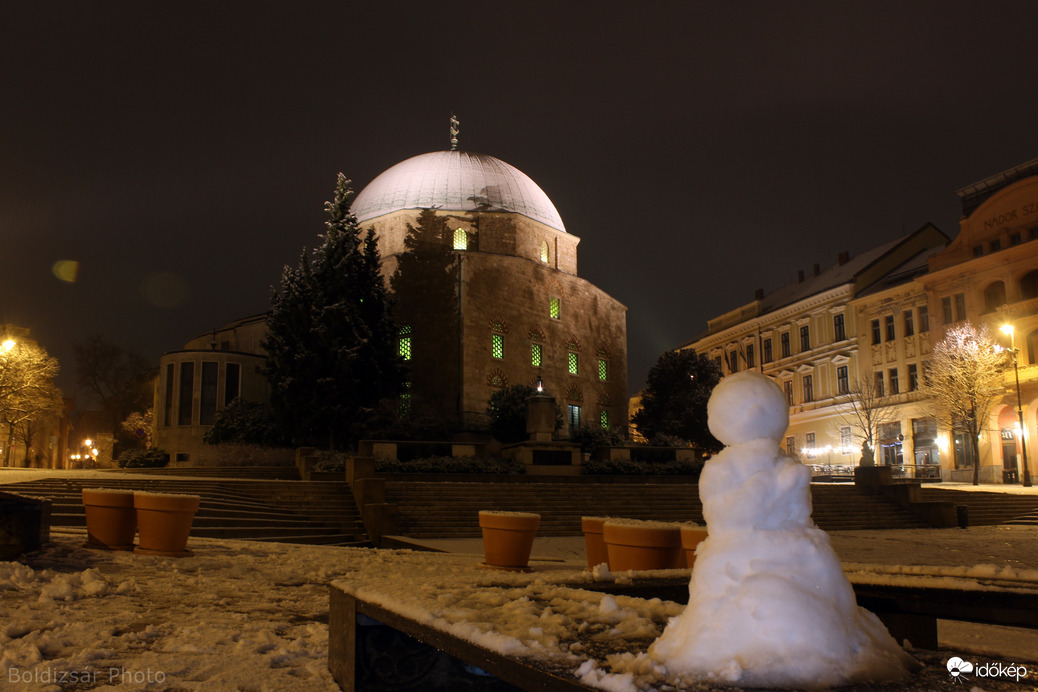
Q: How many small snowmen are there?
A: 1